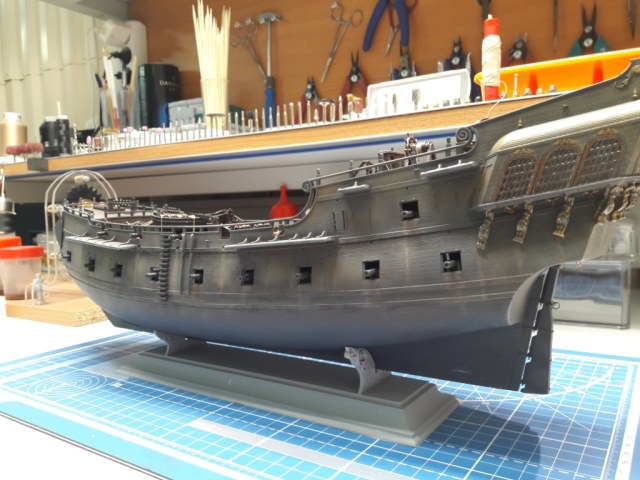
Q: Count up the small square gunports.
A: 10